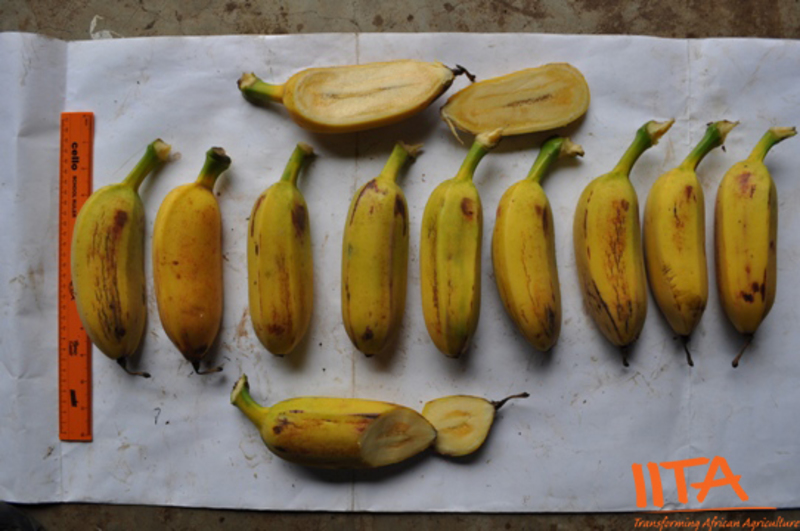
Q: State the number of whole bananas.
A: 9